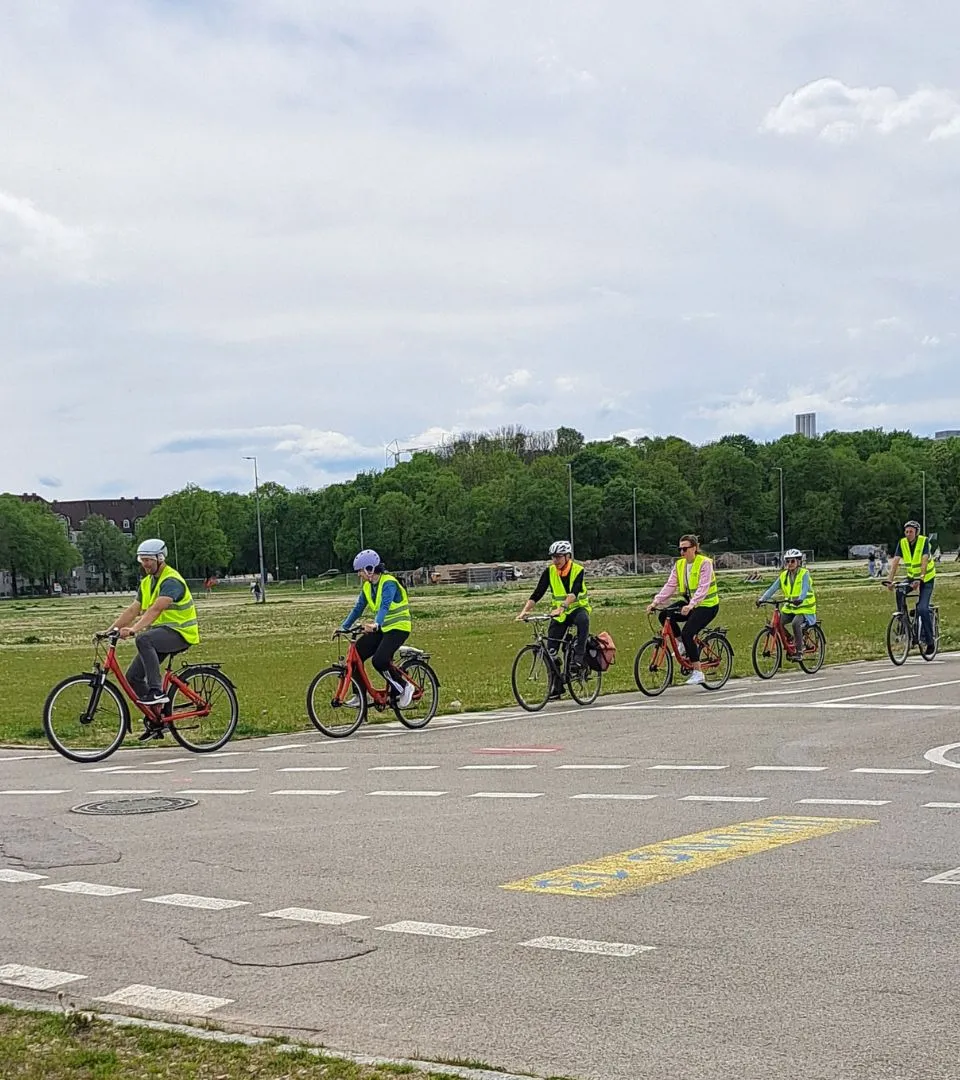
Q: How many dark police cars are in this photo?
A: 0